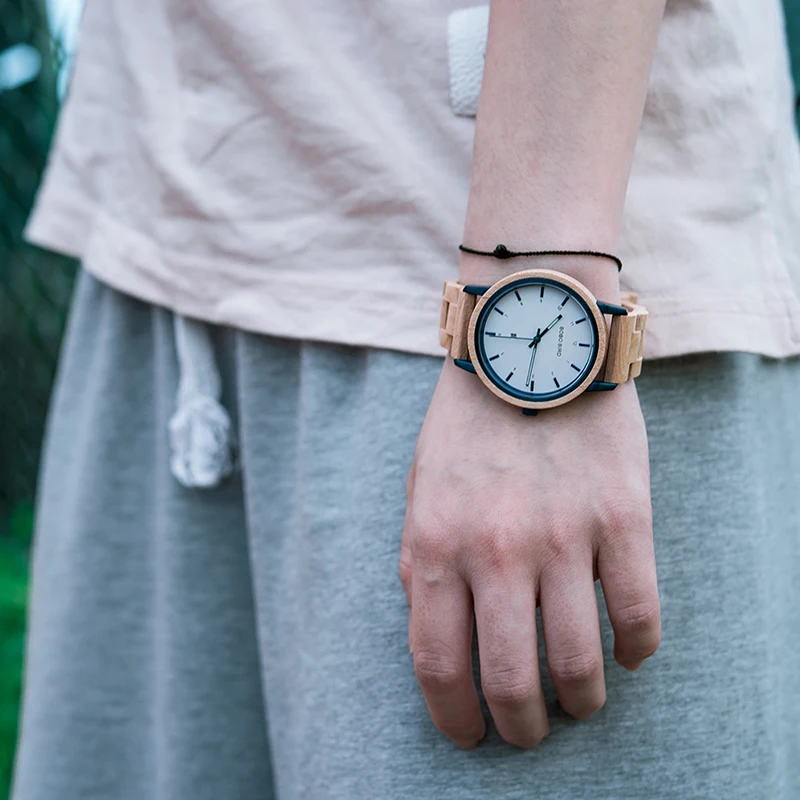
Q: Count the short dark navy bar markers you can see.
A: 12